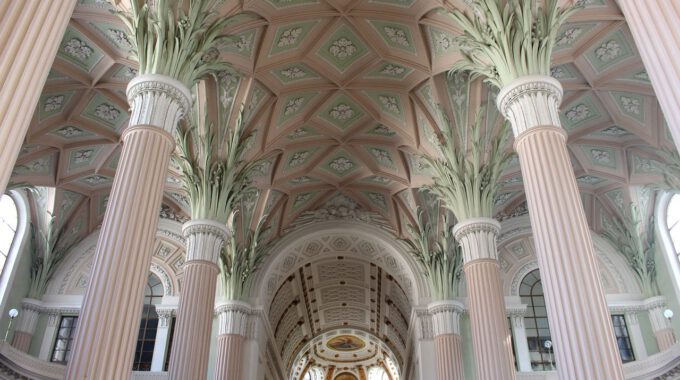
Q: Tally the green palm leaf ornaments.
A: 8